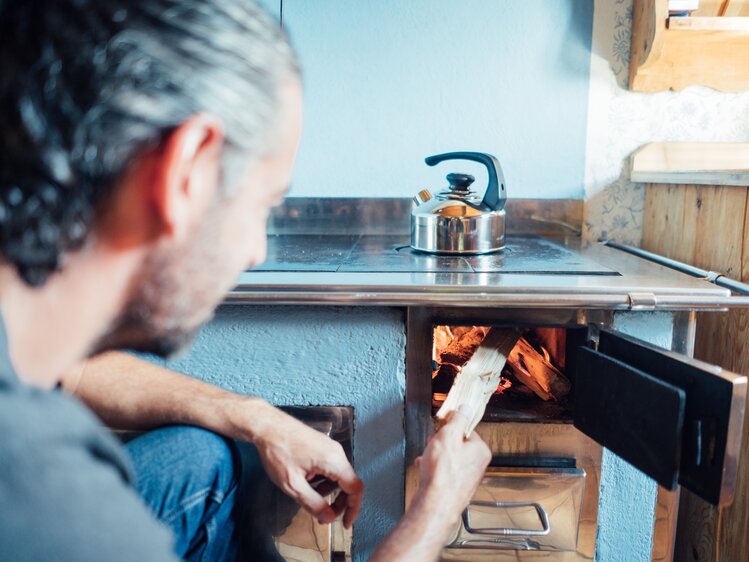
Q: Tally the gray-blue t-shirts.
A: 1